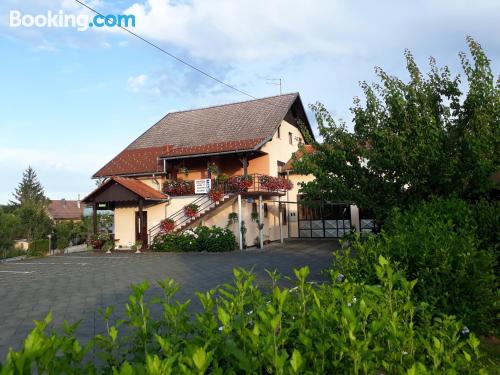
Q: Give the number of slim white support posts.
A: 3